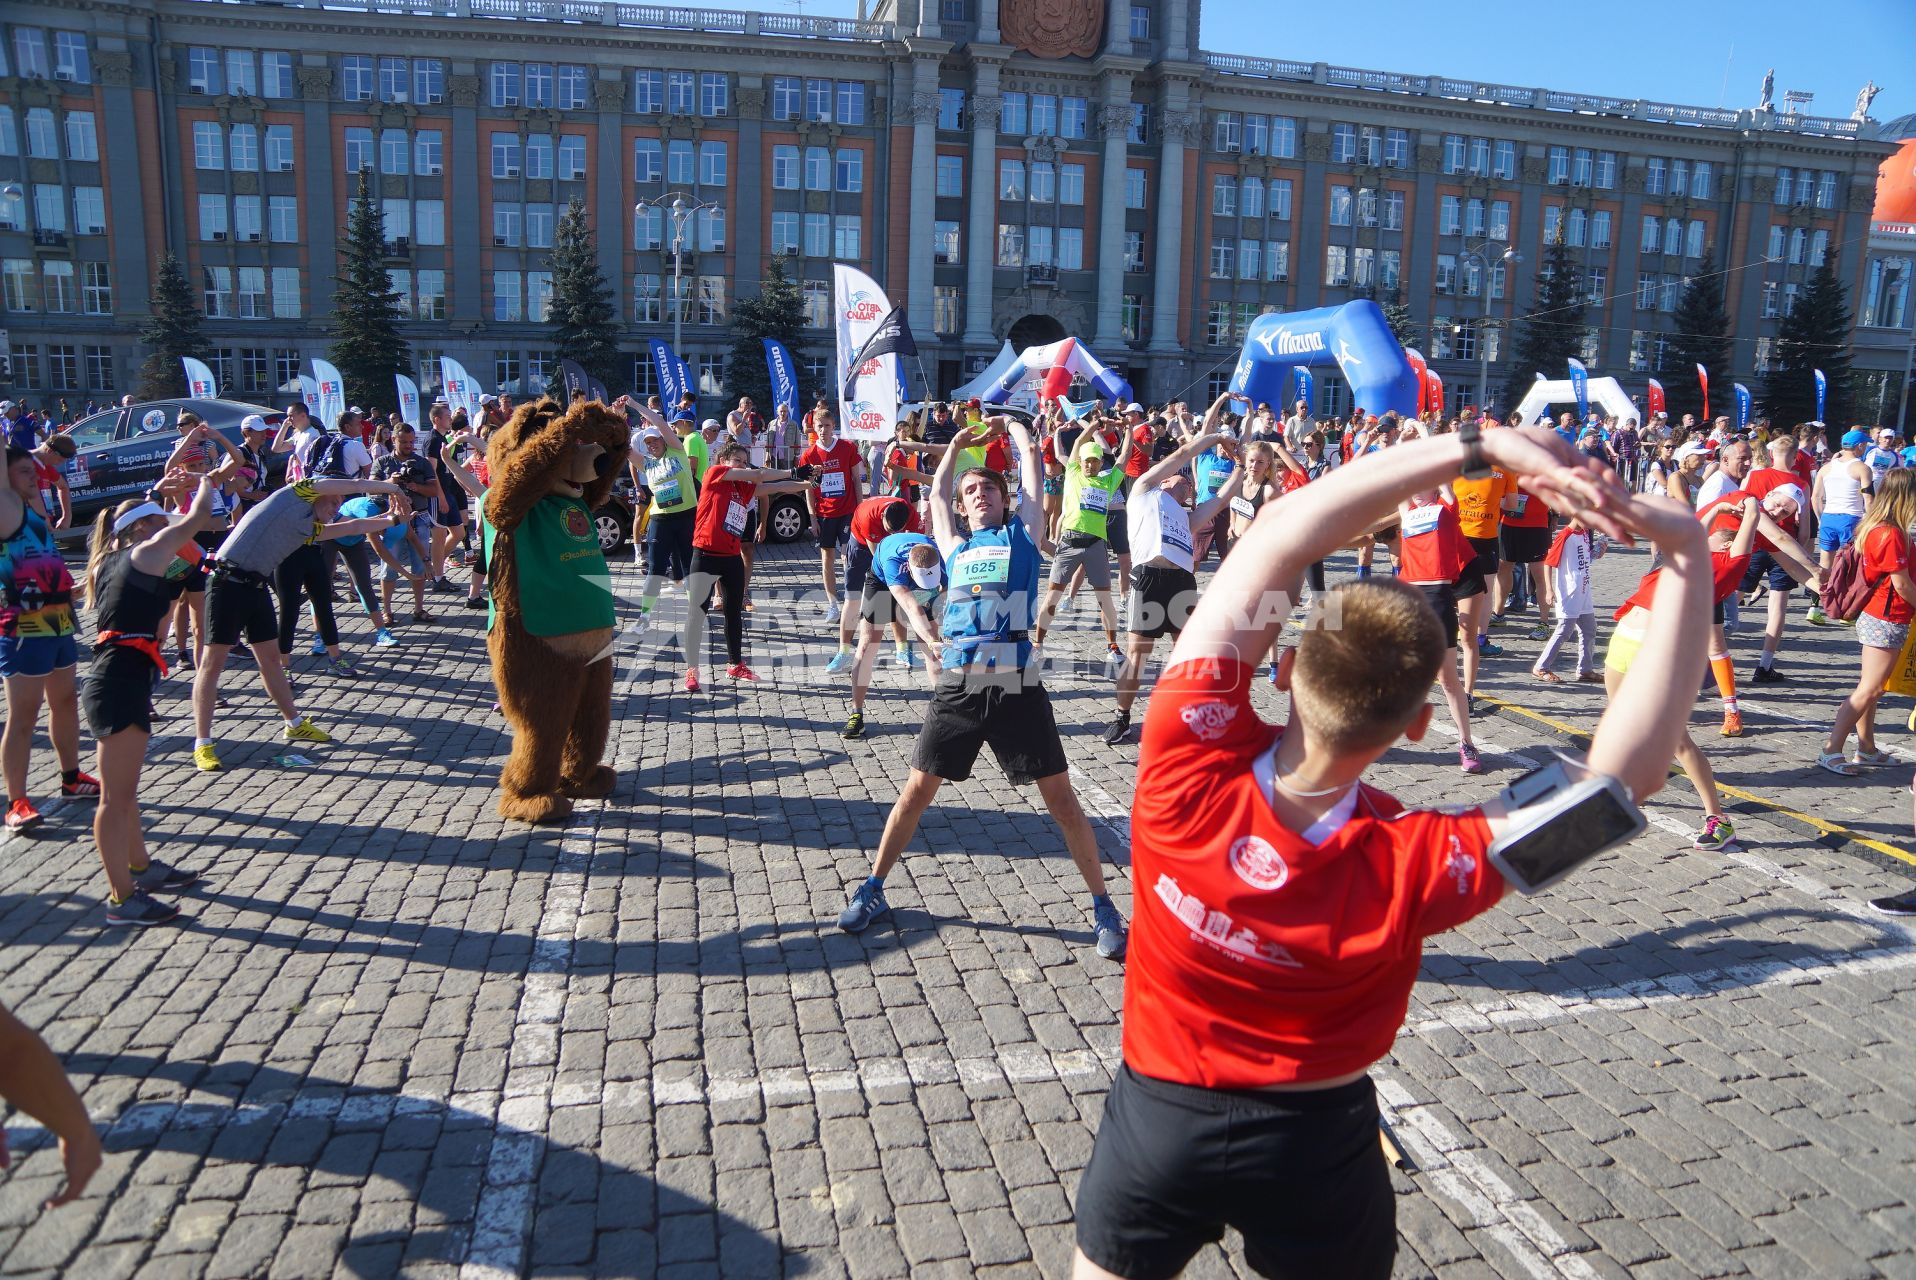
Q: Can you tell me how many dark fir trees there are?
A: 8